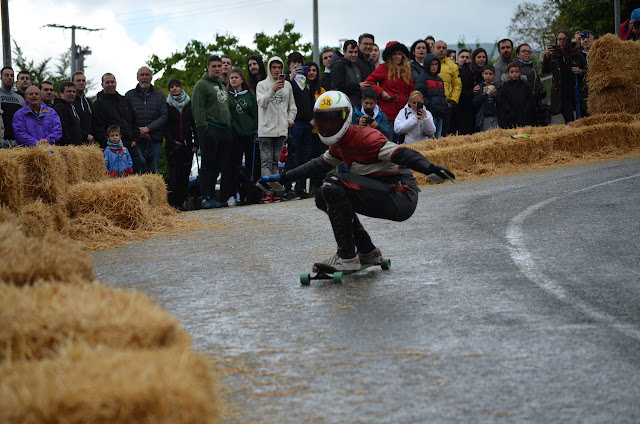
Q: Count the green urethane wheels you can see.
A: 3